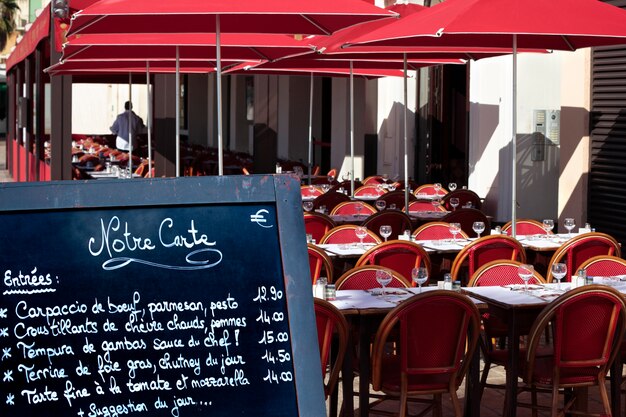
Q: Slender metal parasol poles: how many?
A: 8